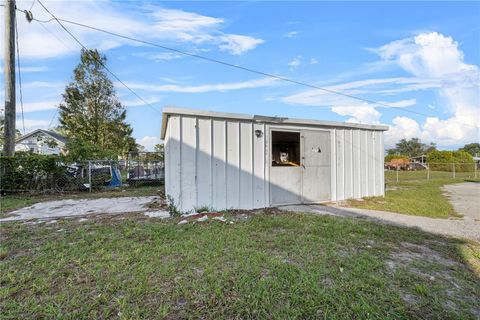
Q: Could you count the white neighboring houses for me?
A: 1